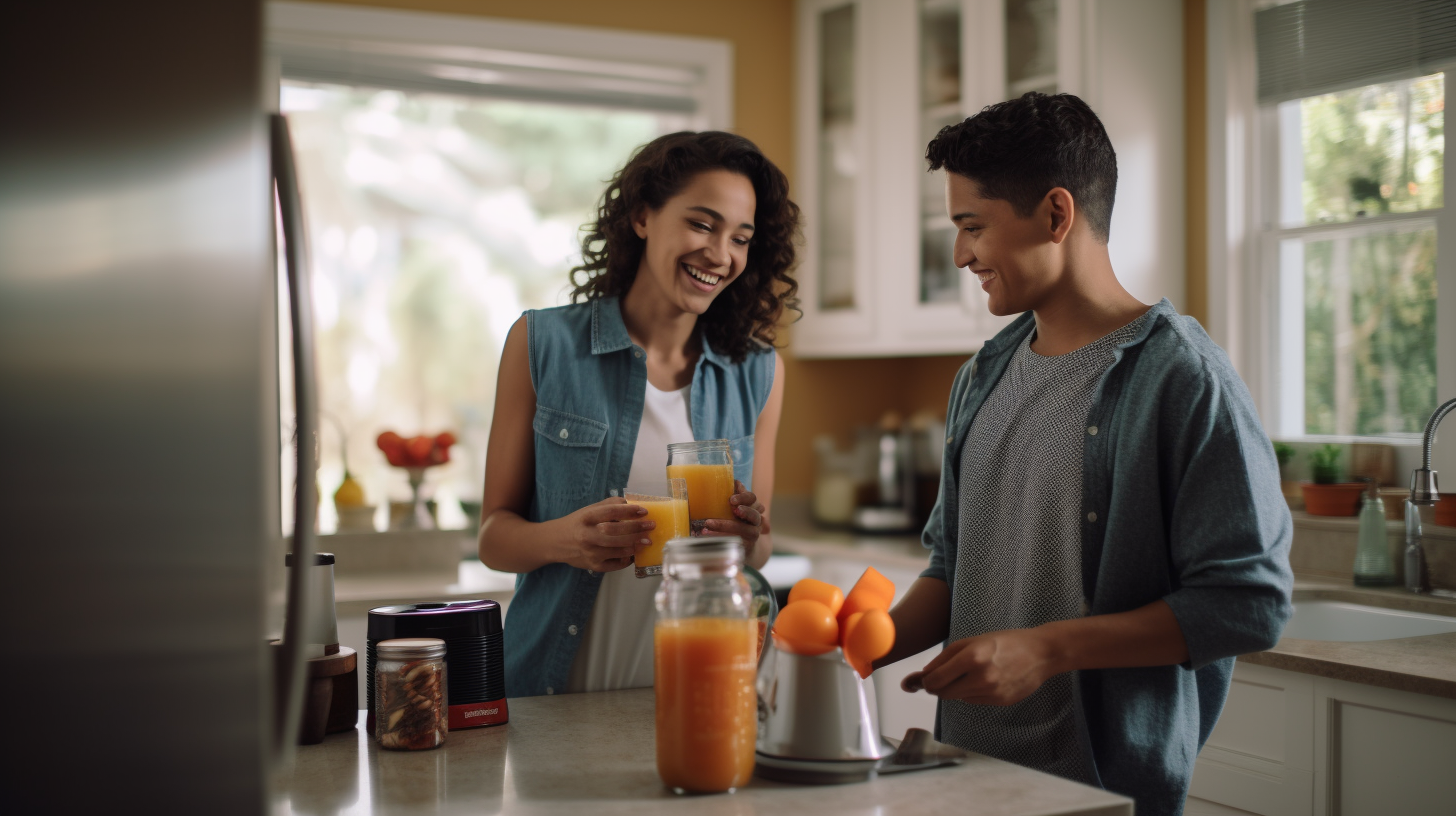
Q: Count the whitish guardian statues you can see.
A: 0